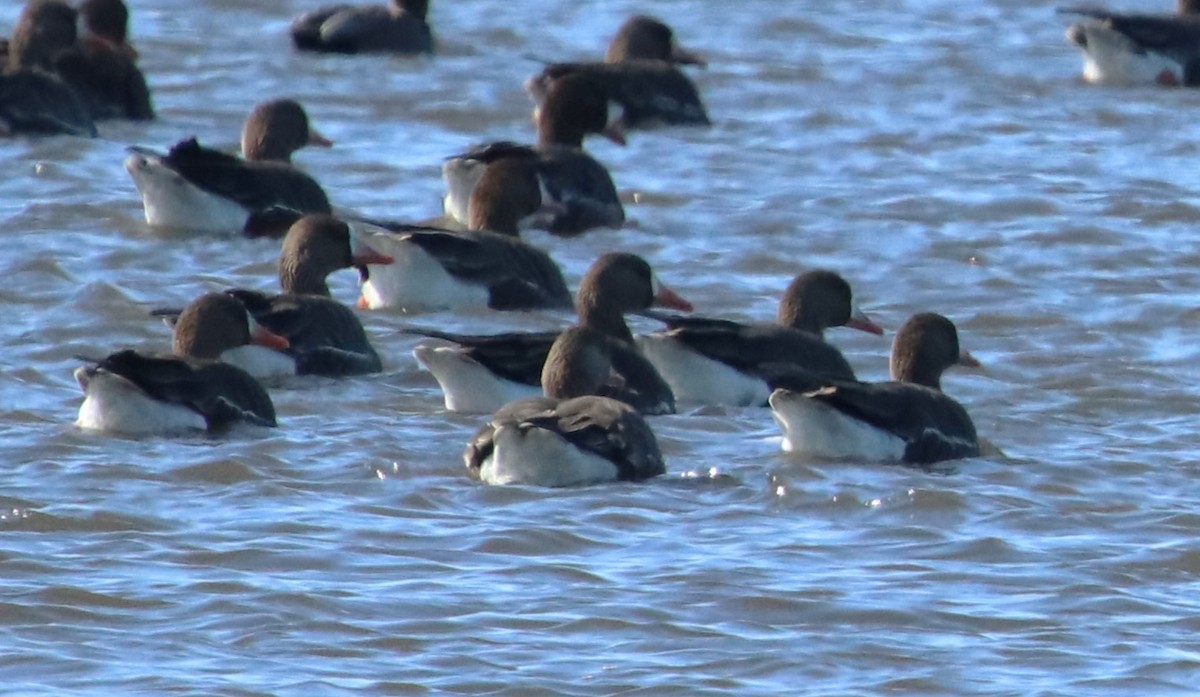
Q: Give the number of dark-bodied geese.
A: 14